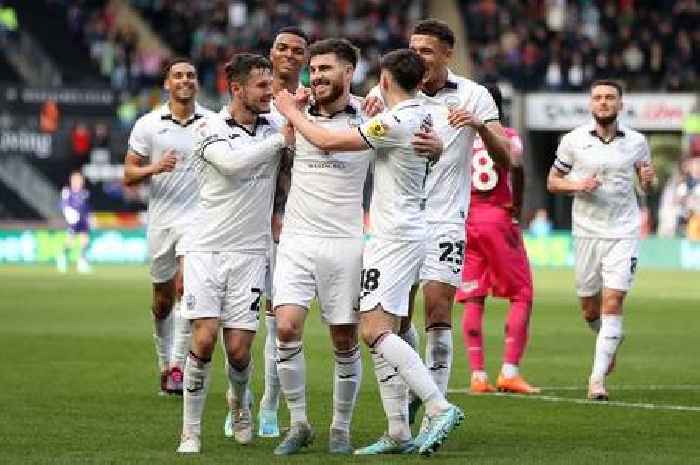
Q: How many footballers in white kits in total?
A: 7